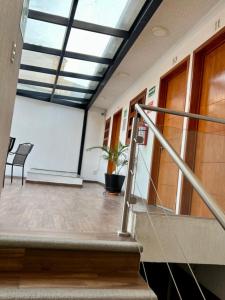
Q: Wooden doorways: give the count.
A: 3